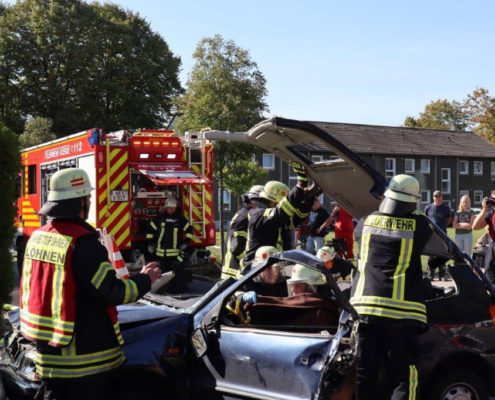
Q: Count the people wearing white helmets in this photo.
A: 8